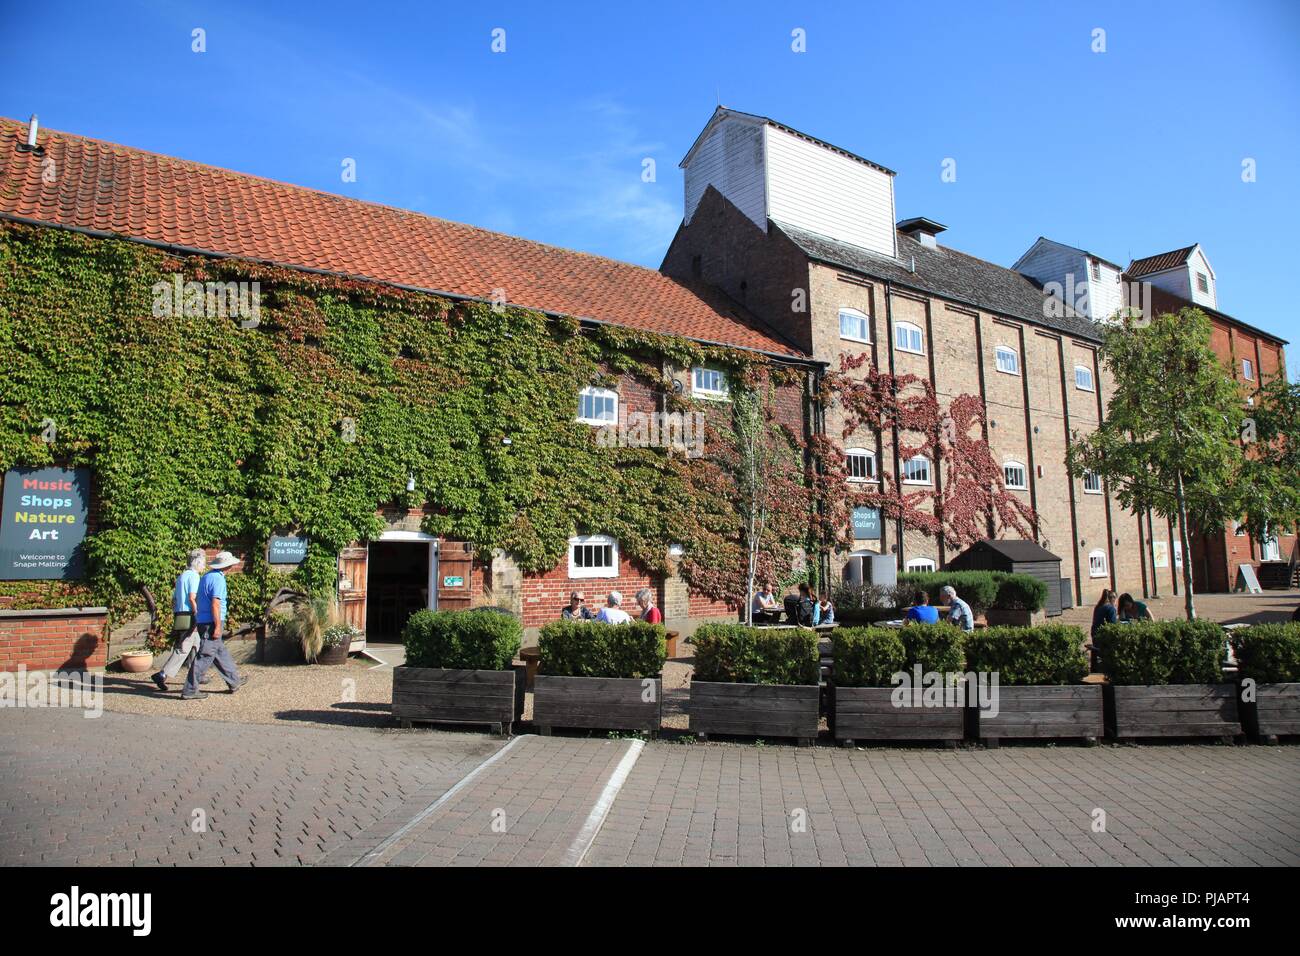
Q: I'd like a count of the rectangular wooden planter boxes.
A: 7